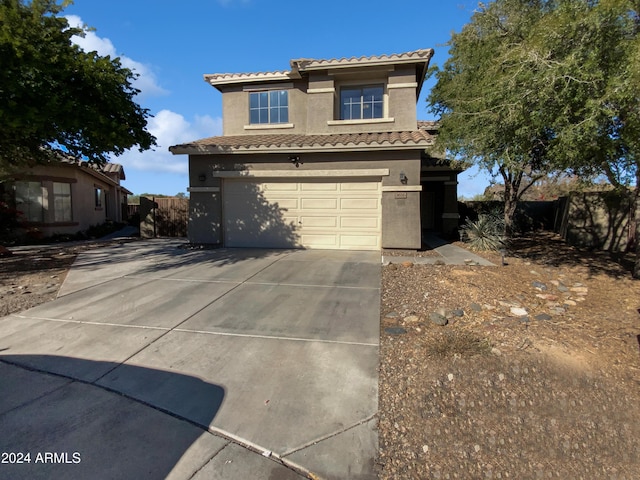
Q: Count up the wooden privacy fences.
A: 1